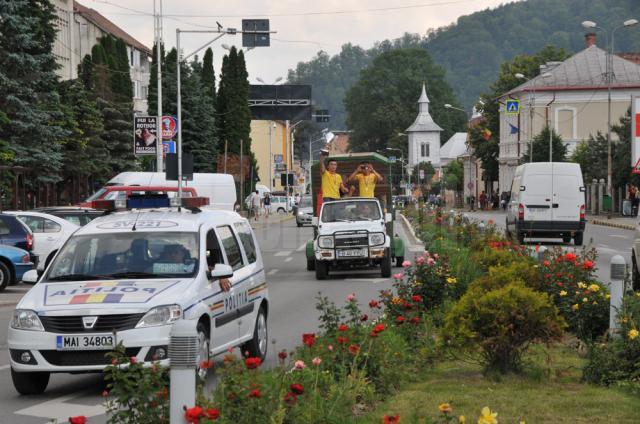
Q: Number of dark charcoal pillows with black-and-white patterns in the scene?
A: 0